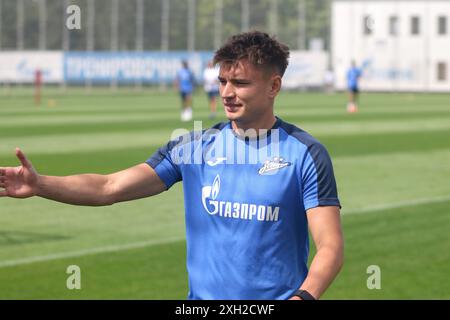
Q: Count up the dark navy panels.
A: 2